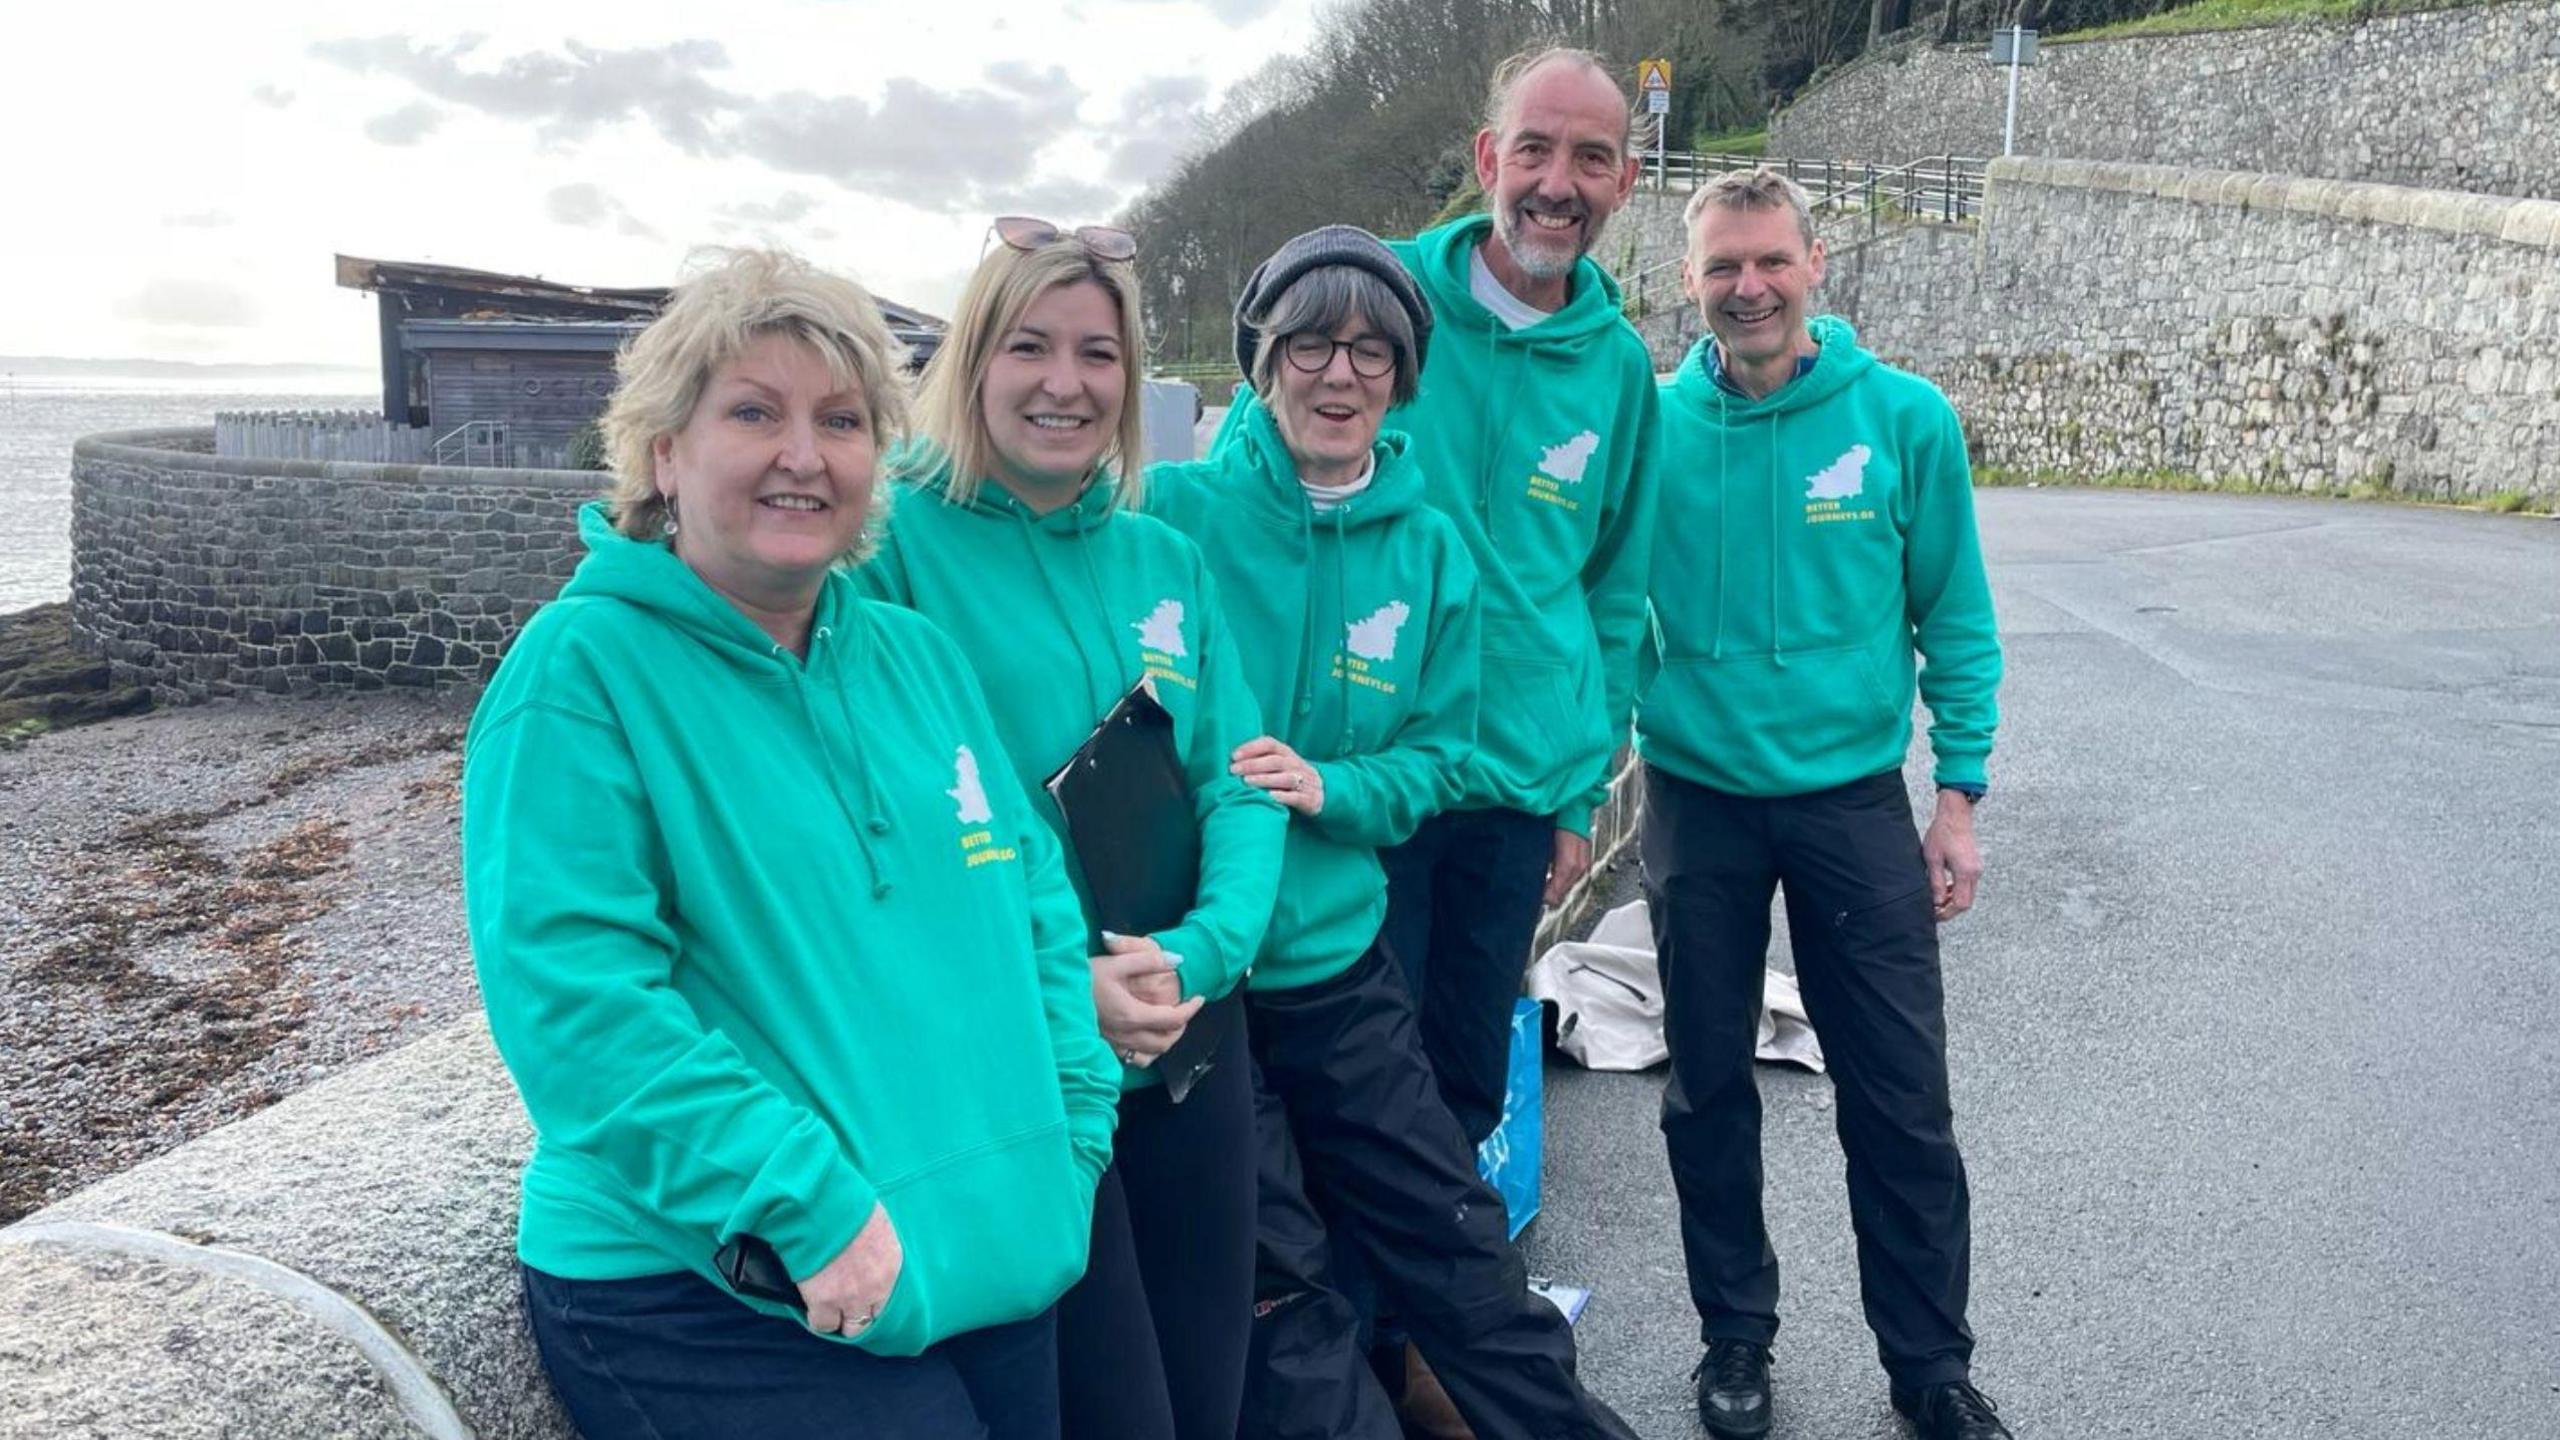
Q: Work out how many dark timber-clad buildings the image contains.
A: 1